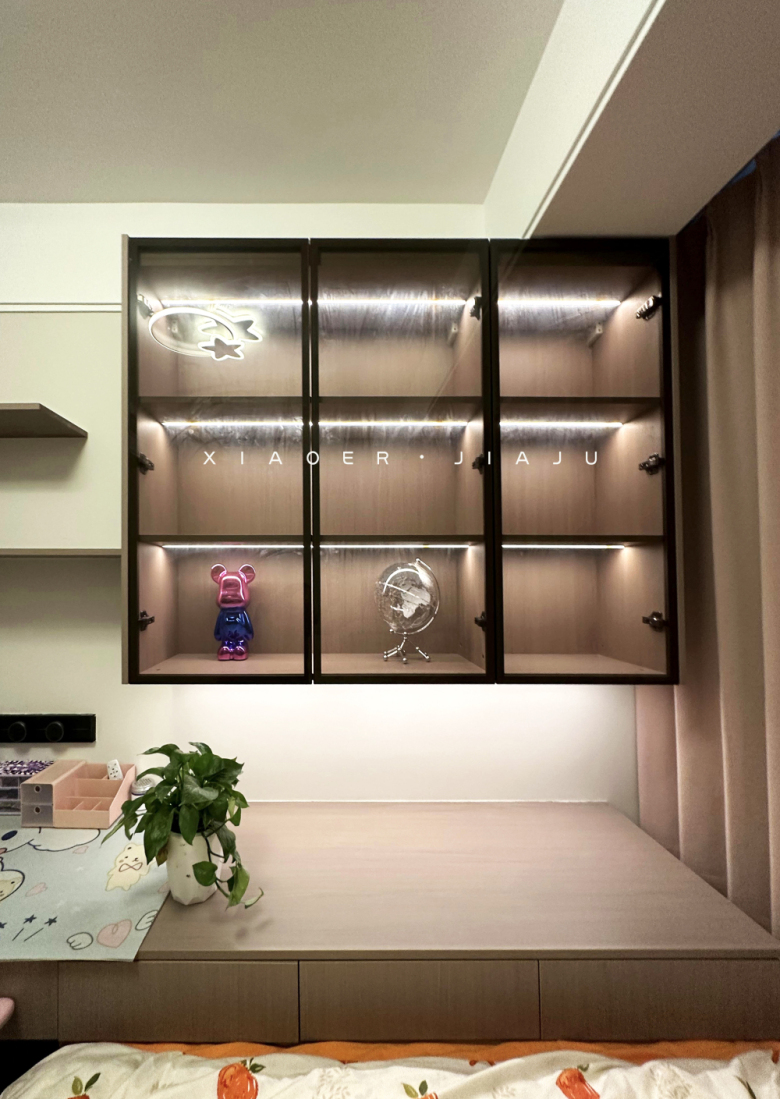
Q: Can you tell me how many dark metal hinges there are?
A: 9